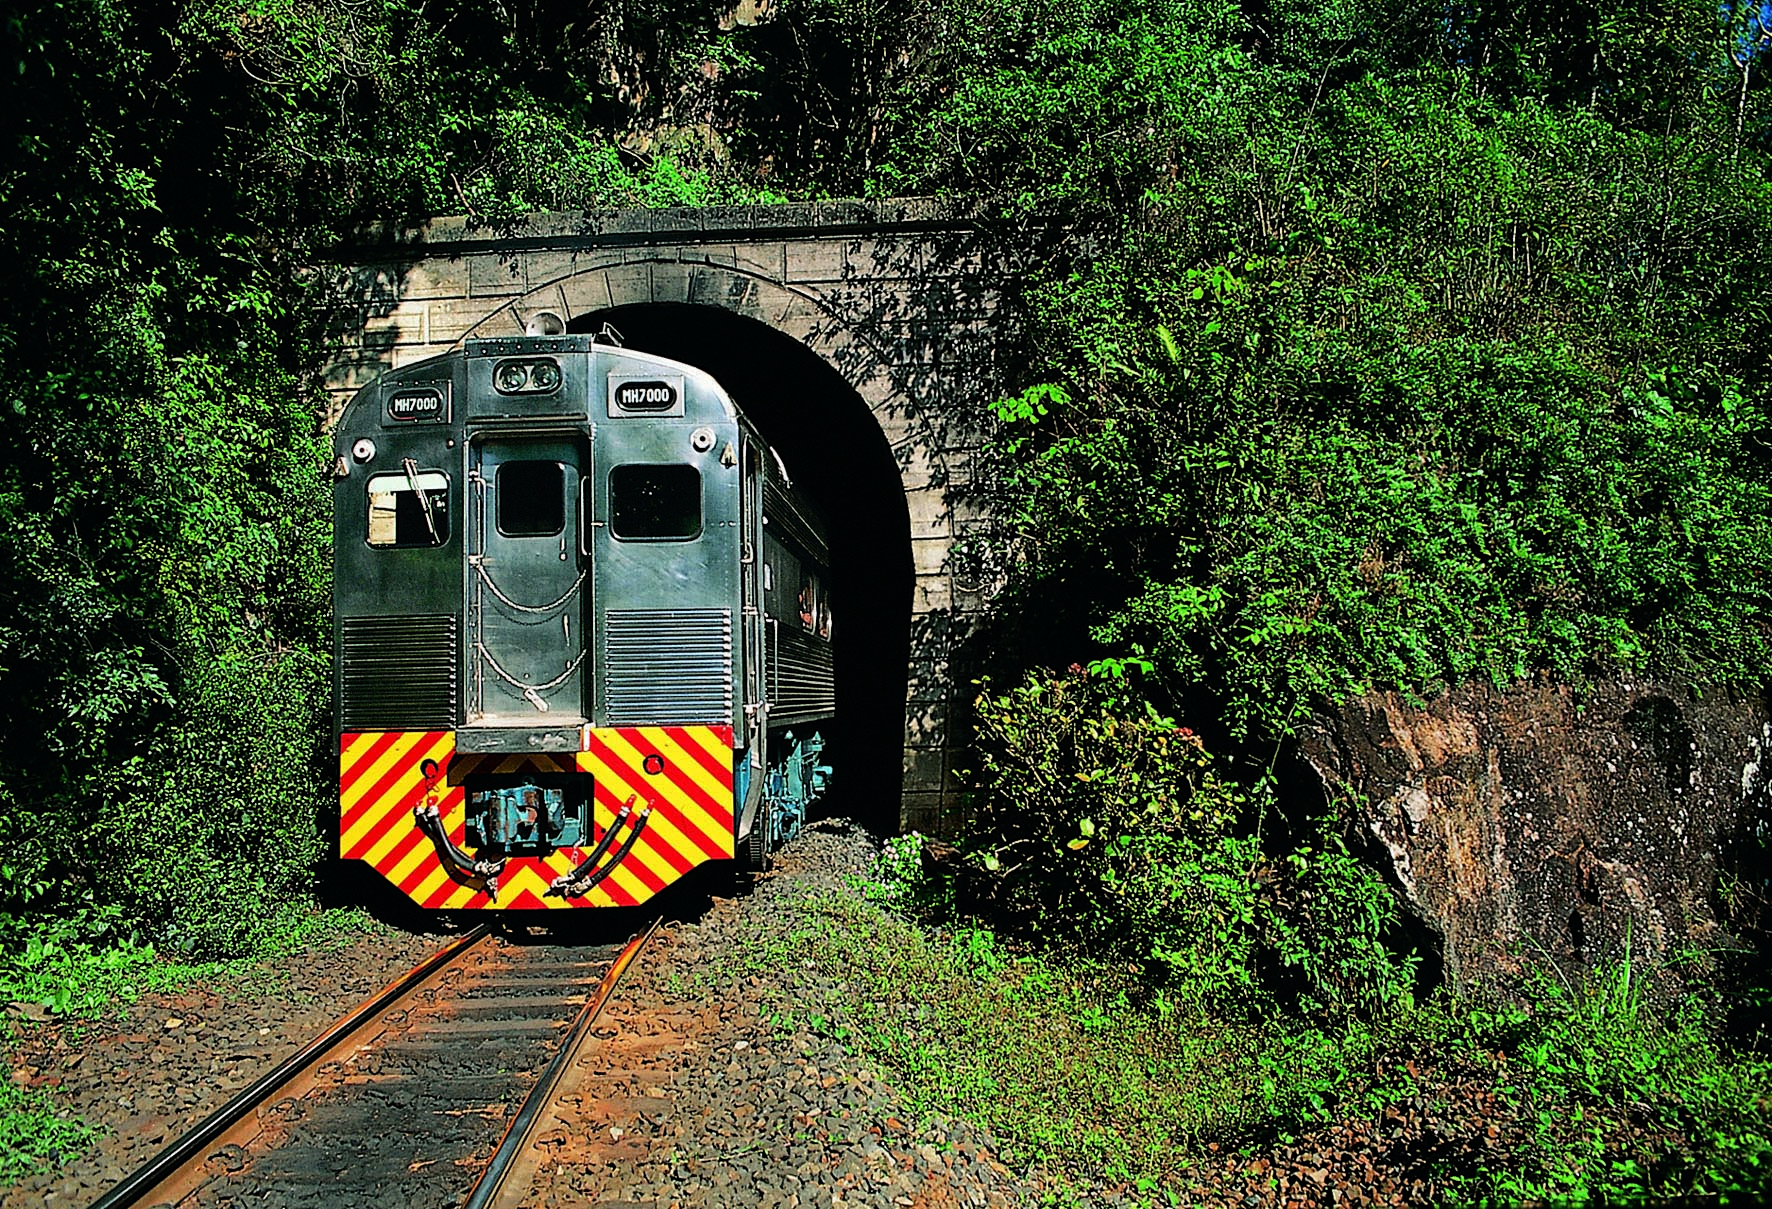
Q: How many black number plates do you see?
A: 2